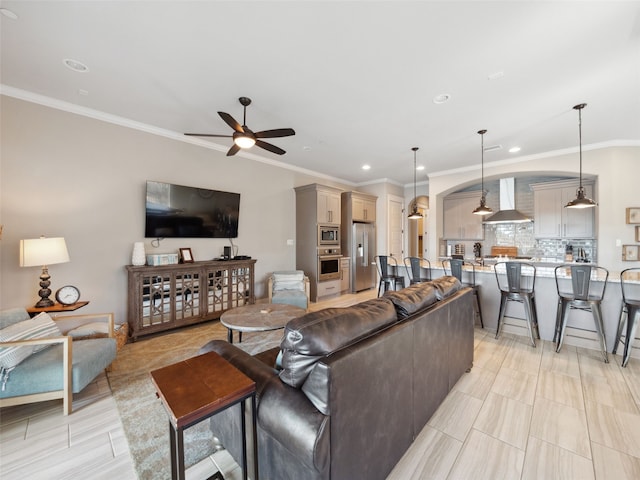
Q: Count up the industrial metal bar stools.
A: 6